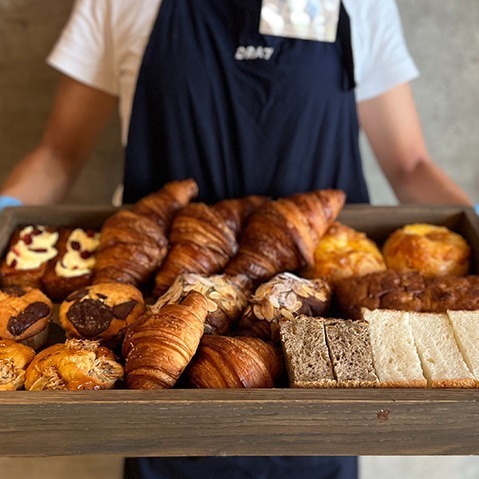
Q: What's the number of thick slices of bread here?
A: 5